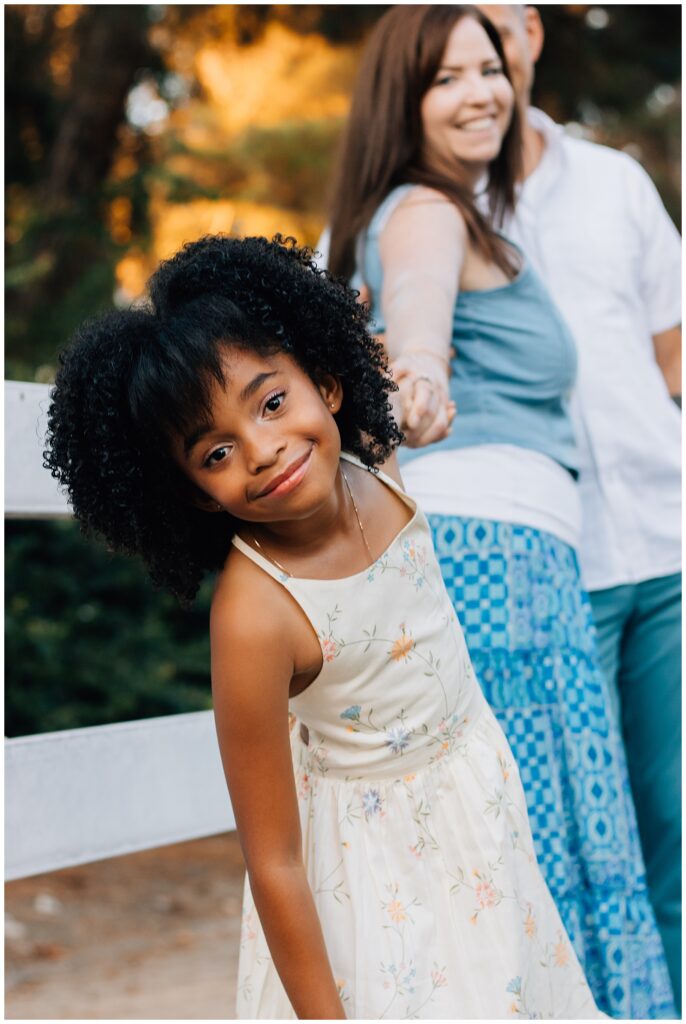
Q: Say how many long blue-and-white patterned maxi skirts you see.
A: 1